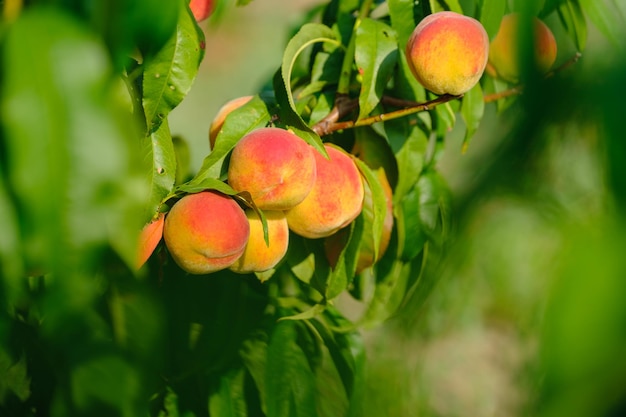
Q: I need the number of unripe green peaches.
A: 0